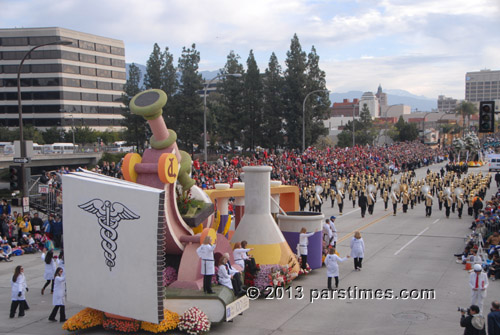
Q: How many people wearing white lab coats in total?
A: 14